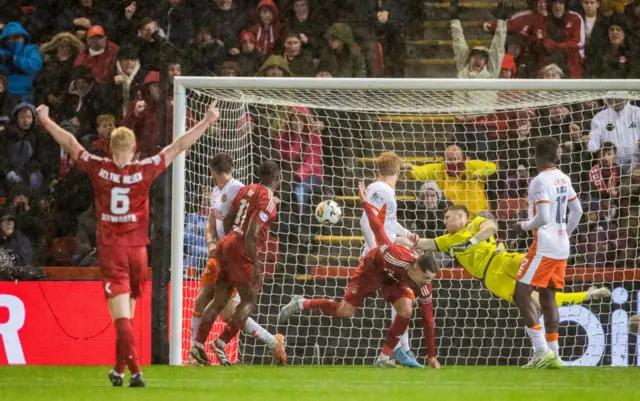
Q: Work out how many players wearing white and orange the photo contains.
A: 3